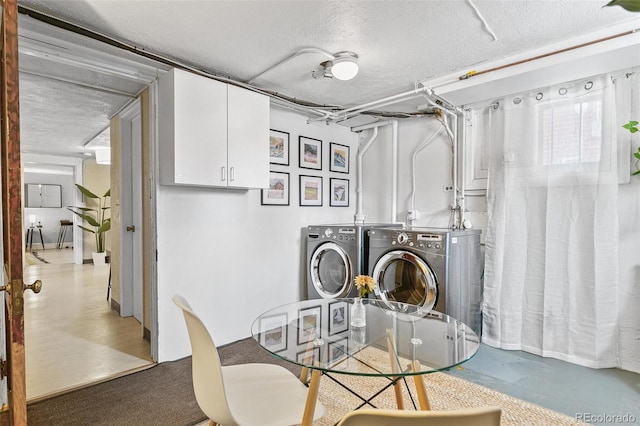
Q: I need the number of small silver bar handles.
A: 2